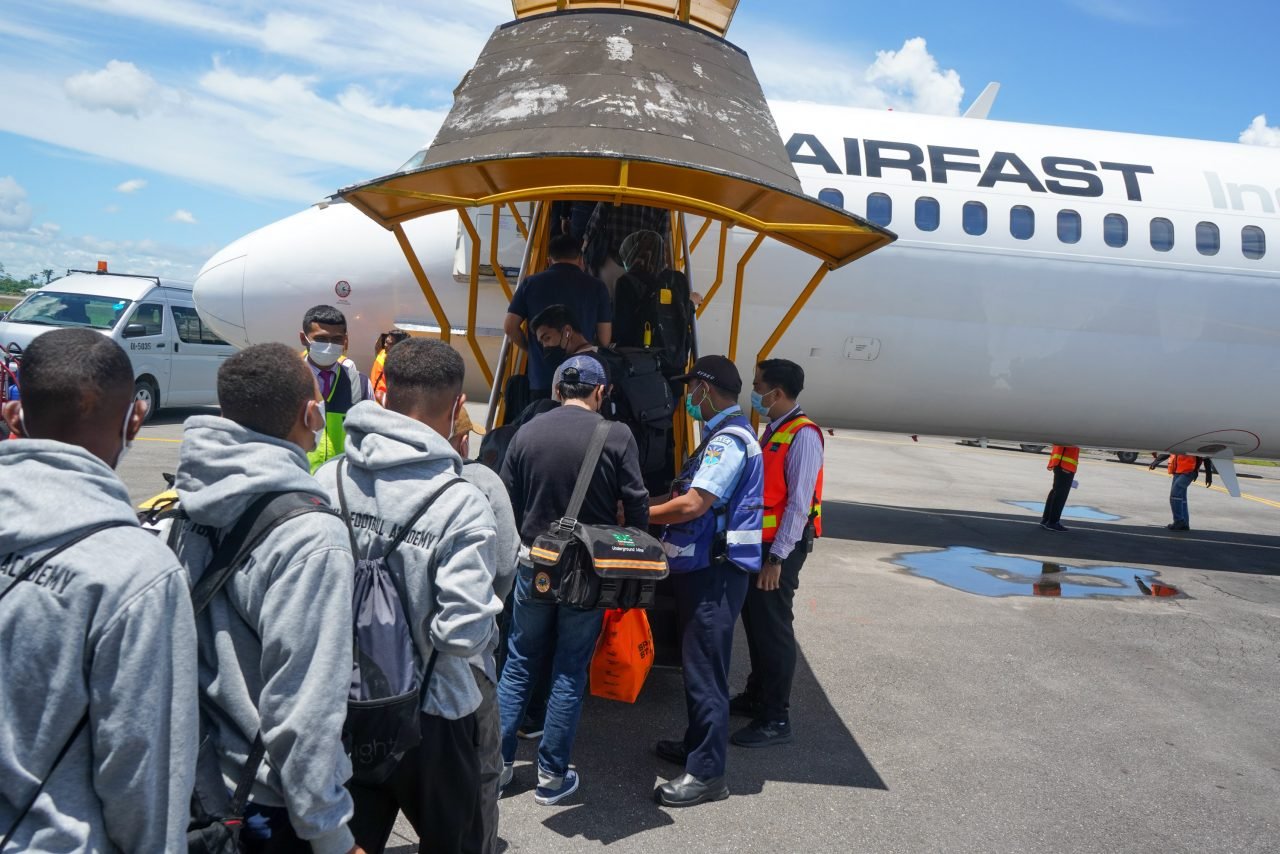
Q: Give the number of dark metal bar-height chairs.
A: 0